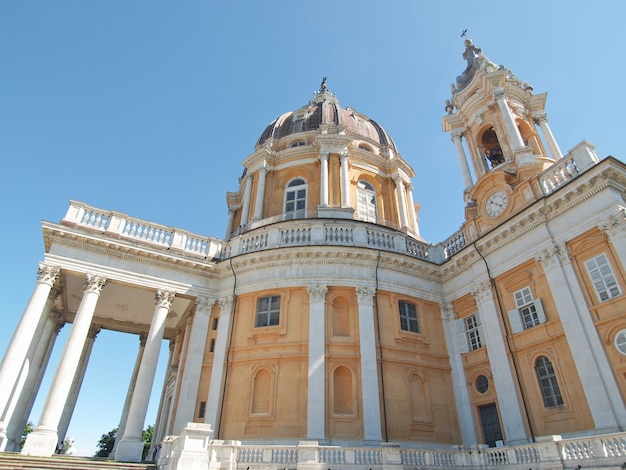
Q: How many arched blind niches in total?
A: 4